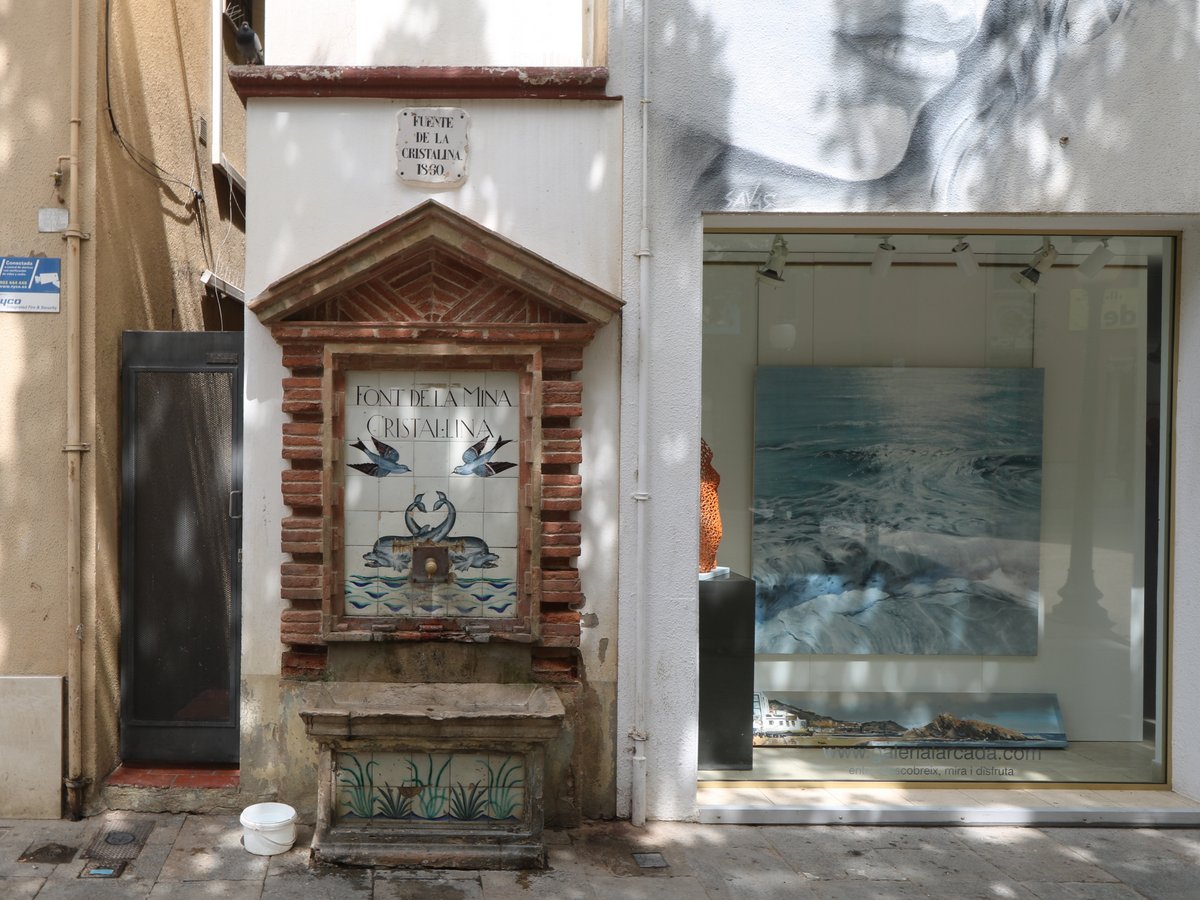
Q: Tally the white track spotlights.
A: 5